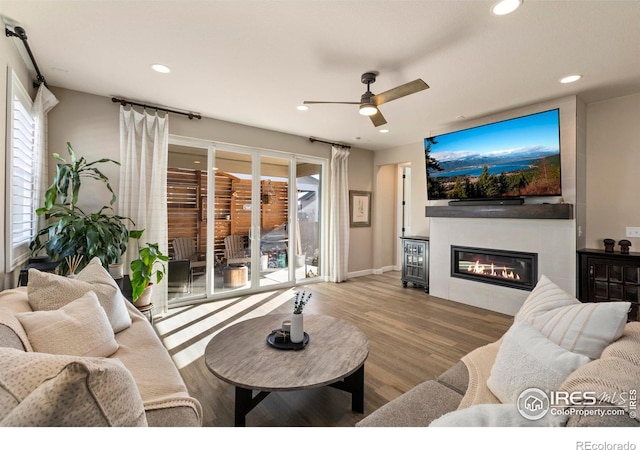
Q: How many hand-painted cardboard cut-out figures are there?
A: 0